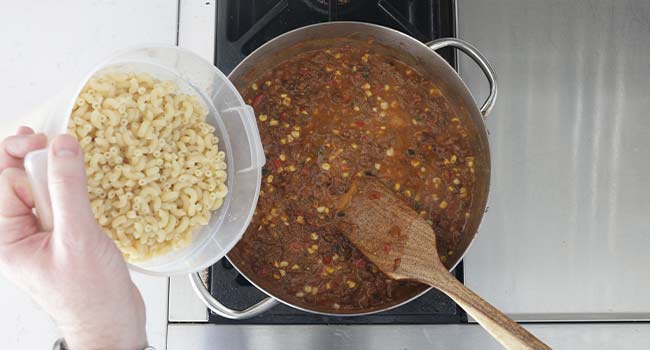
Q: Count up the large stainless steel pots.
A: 1